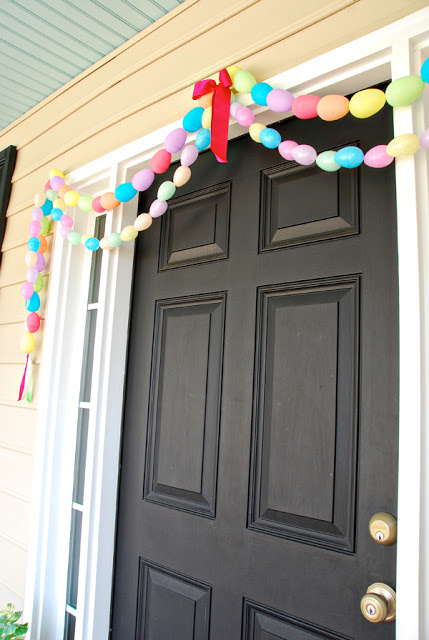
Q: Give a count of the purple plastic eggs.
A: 13